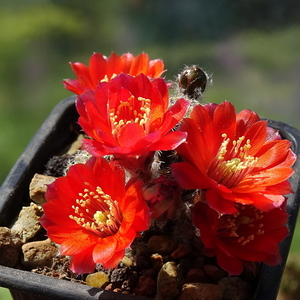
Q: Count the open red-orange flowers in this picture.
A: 5